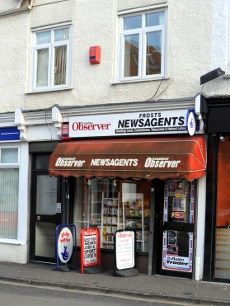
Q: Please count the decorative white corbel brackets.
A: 3